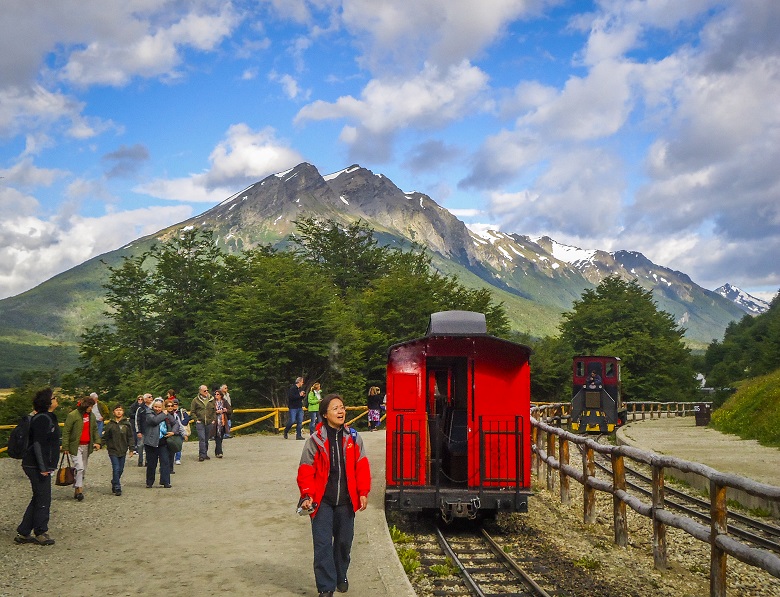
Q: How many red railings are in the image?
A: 0